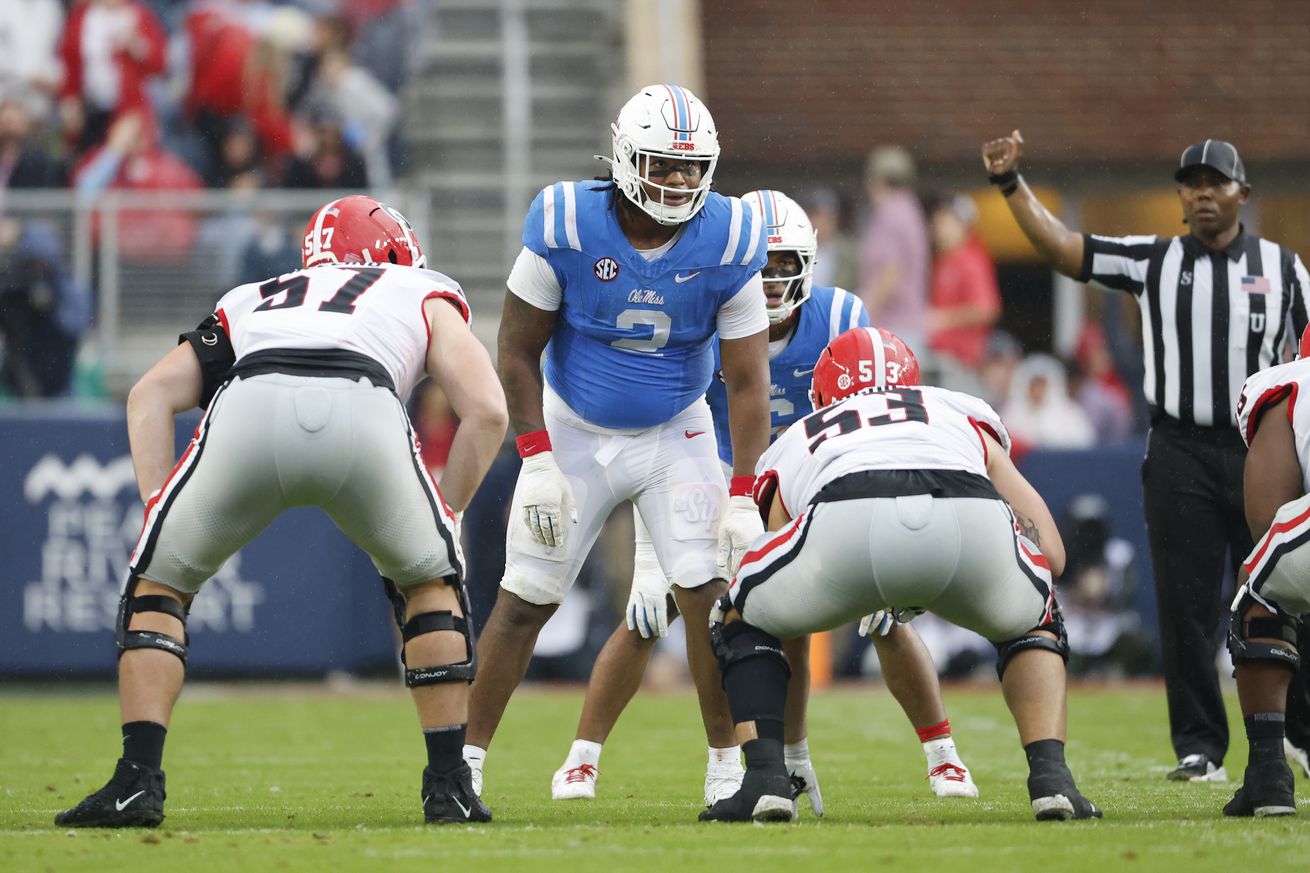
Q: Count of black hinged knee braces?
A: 5